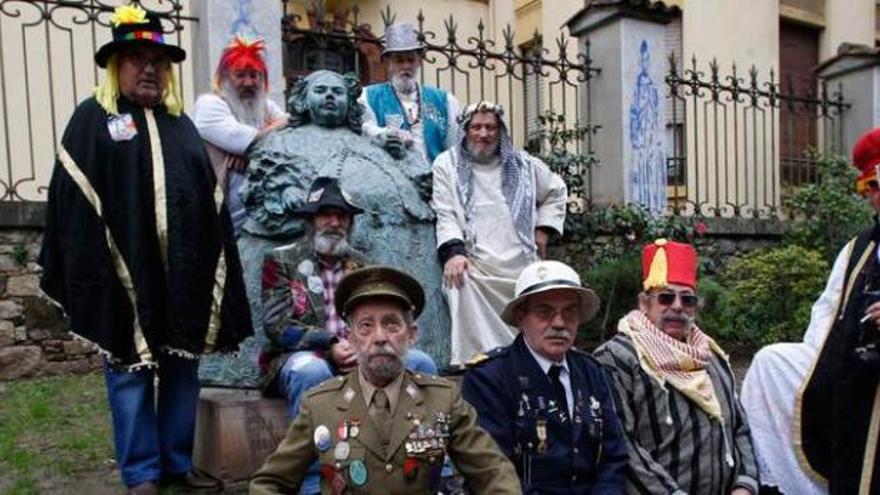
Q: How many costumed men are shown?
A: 9